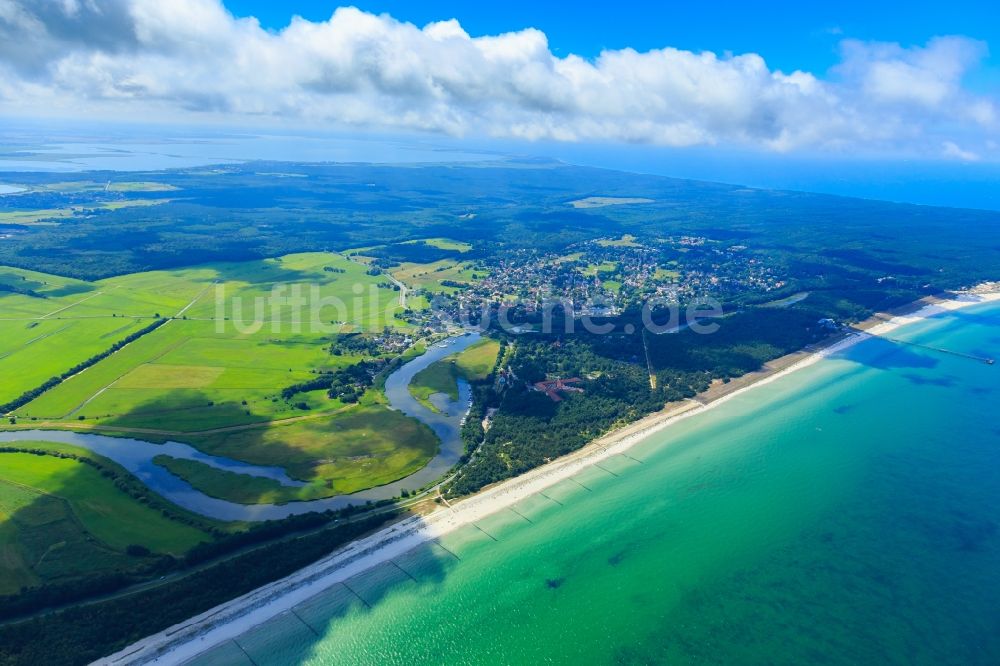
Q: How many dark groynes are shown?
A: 11